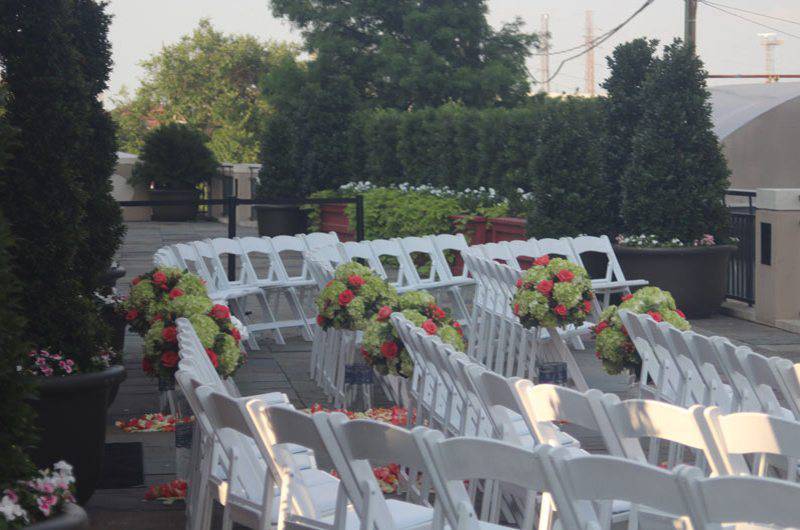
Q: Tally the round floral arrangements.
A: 6